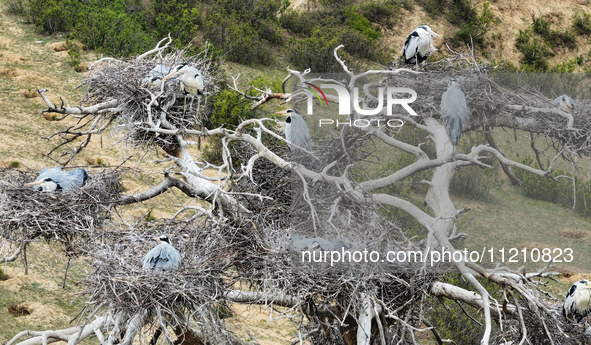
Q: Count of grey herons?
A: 10